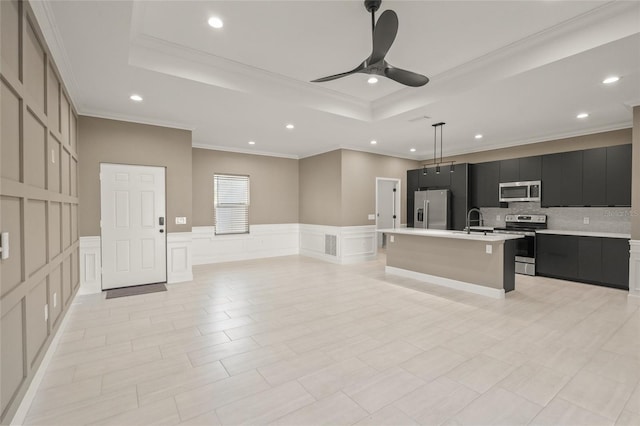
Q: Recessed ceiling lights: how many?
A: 10